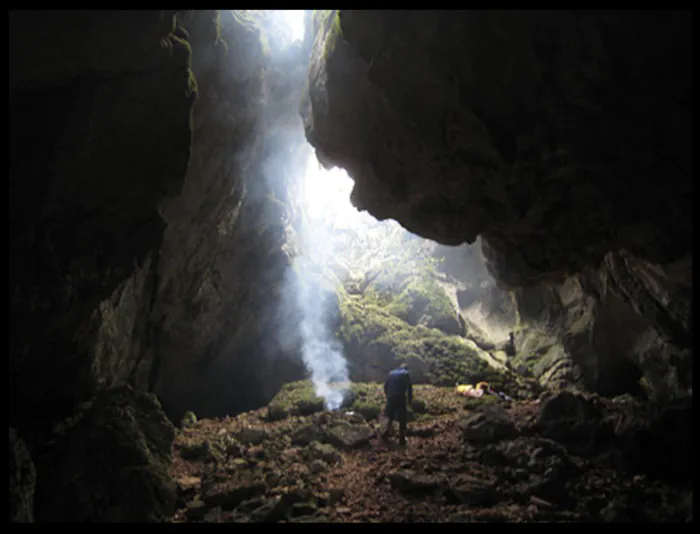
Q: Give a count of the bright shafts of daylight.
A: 1